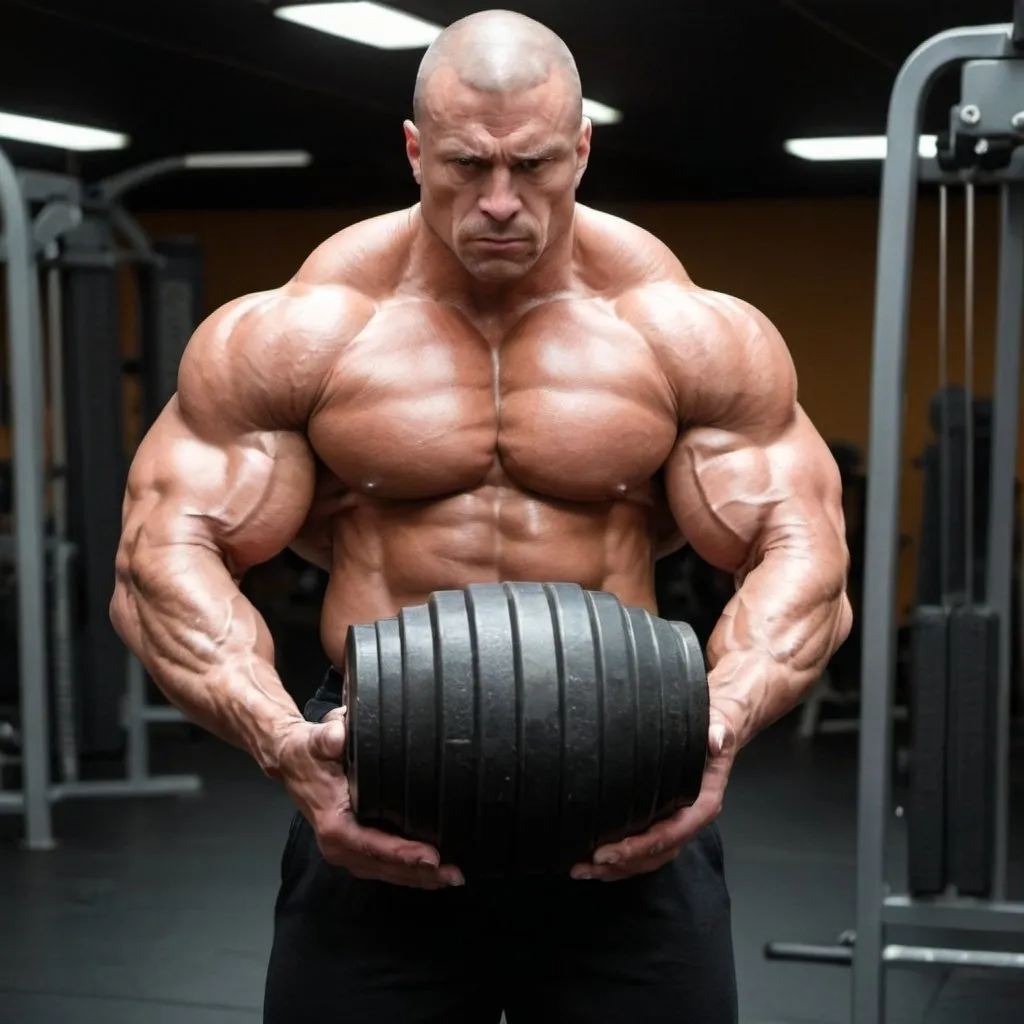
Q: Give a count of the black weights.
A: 11